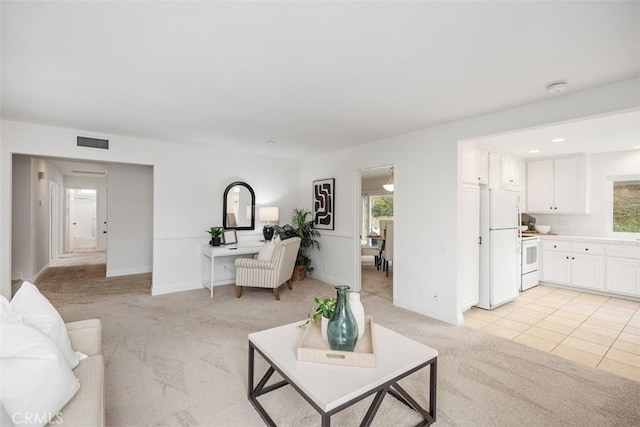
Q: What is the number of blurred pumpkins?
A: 0